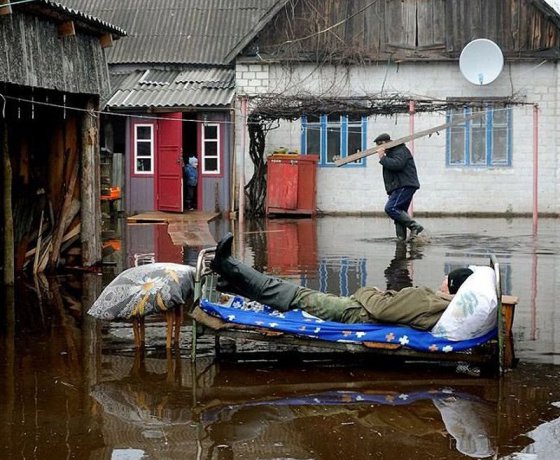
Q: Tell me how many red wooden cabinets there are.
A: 1